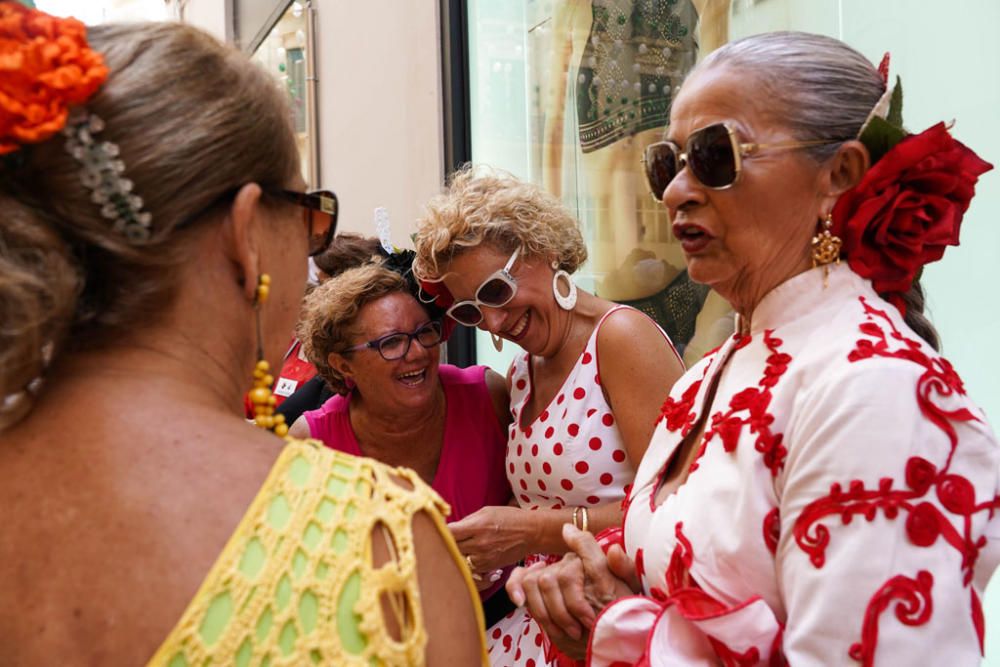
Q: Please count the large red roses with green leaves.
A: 1